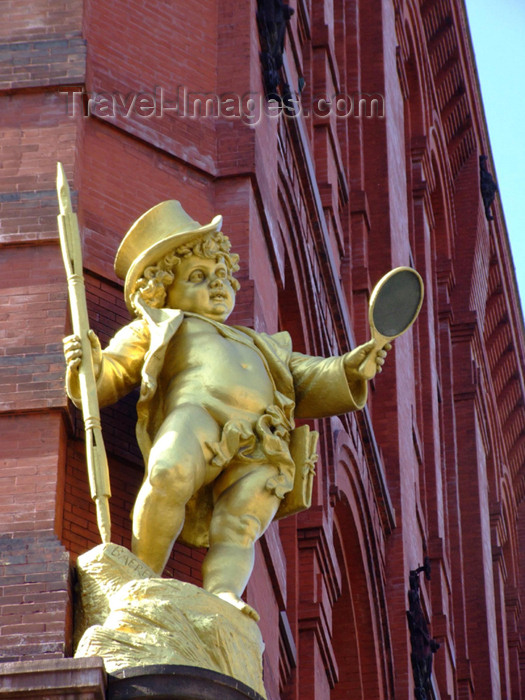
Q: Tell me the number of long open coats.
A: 1